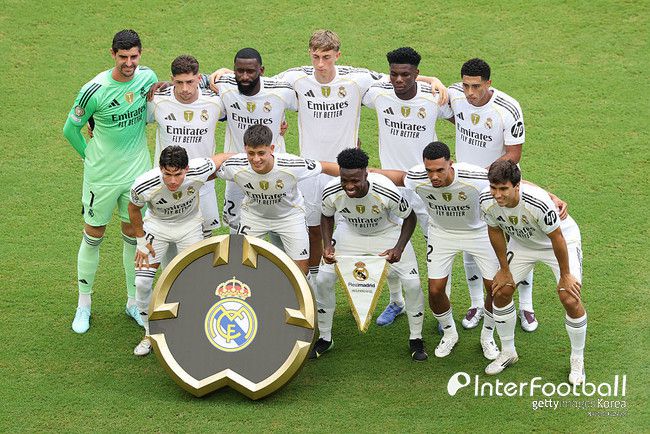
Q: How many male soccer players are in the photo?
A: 11